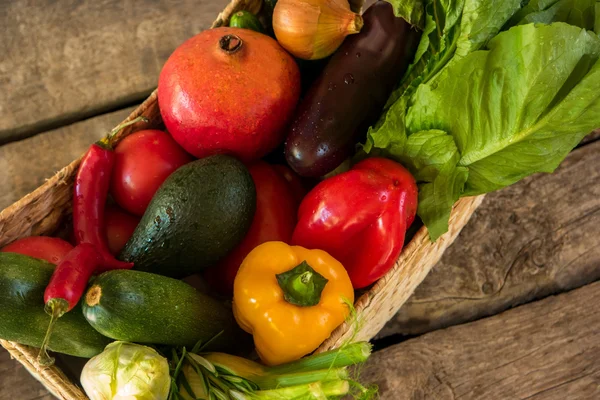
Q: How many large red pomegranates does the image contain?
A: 1